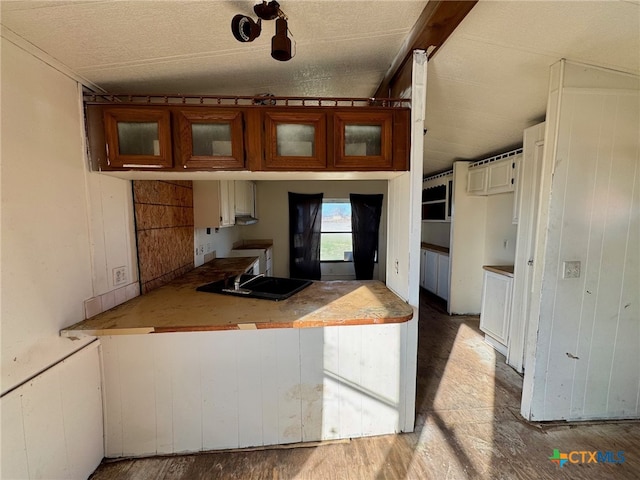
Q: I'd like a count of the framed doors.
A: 4